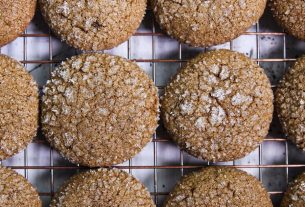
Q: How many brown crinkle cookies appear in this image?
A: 12